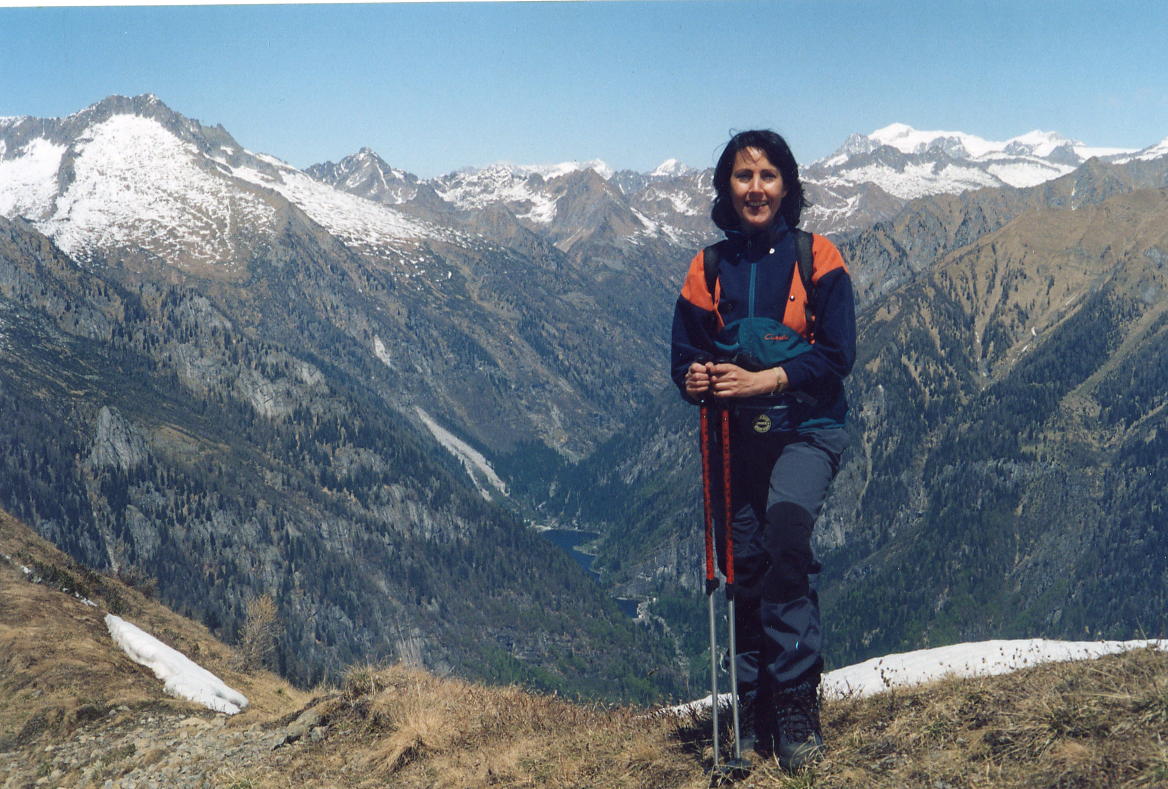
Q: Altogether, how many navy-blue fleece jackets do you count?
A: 1